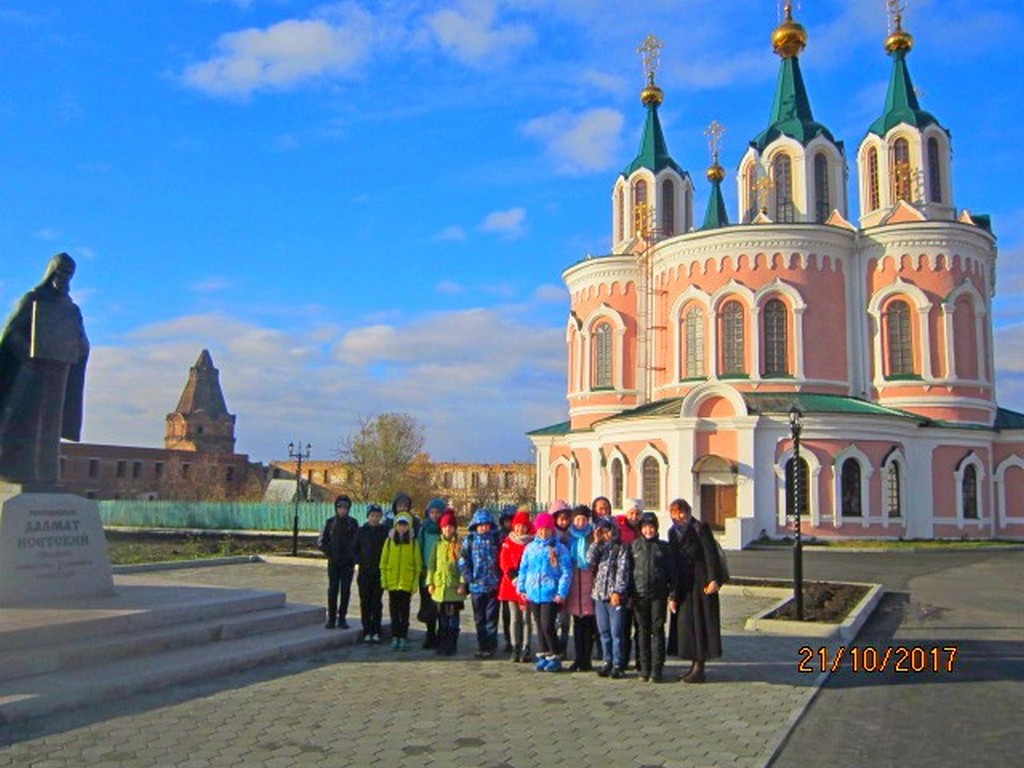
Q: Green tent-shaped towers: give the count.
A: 4